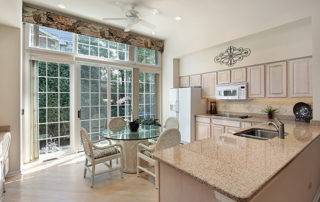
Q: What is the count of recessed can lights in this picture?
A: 3